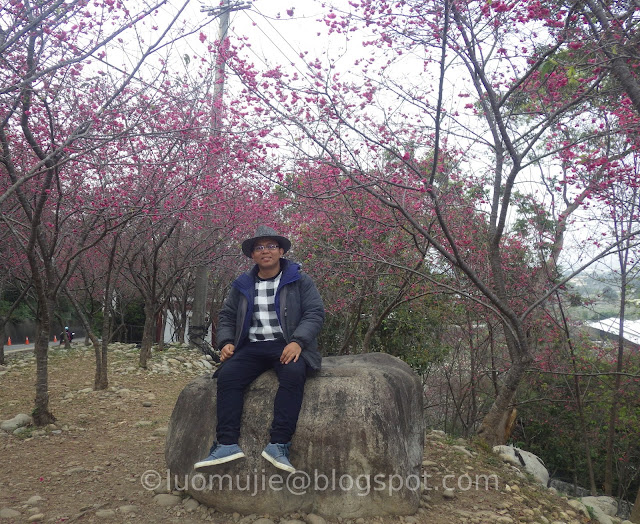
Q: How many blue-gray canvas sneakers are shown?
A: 2